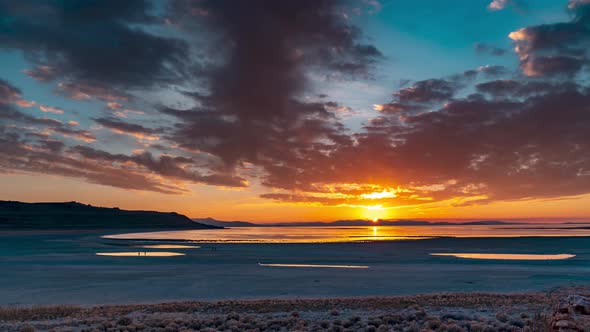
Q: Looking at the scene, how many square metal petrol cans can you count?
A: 0